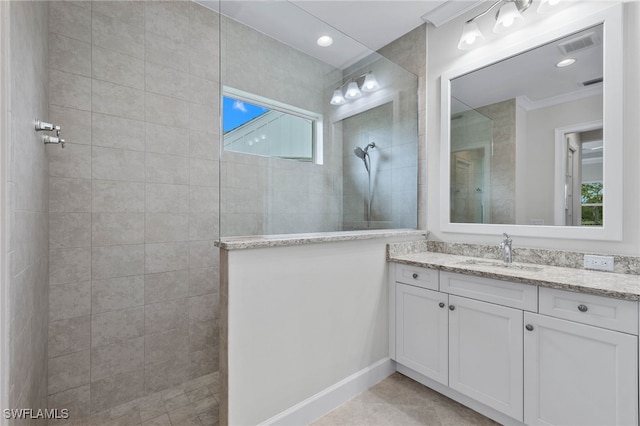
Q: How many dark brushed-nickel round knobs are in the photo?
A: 5